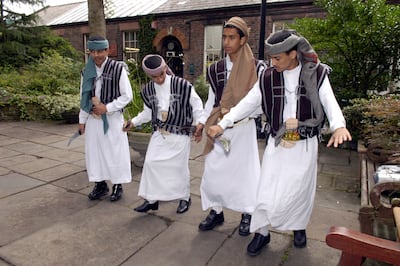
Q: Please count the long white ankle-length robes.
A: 4